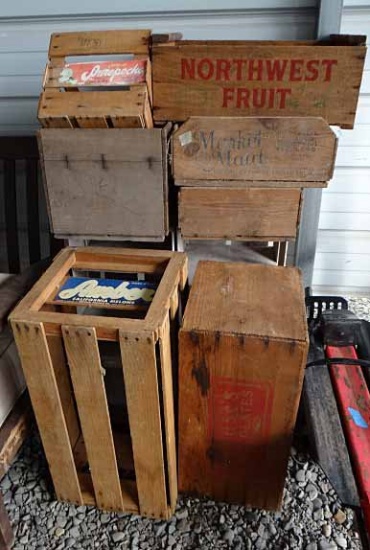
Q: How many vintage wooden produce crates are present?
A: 7